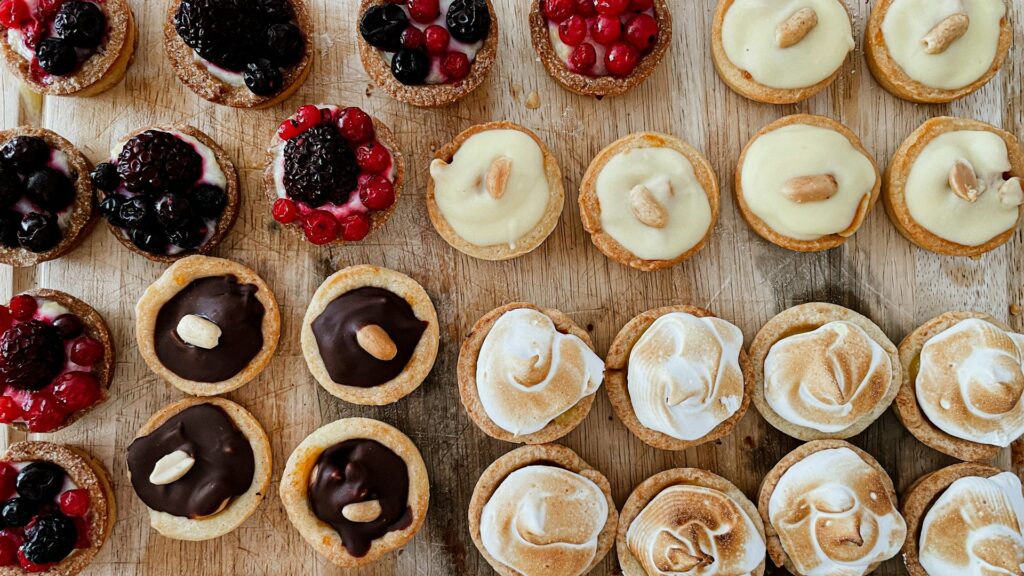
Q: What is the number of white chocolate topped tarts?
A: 6